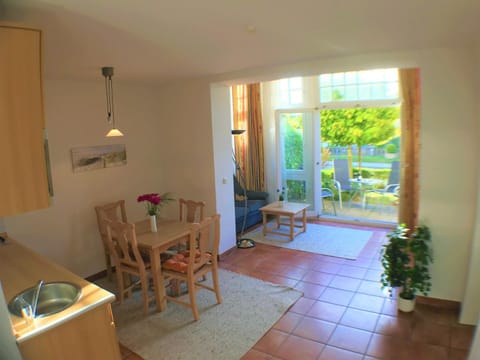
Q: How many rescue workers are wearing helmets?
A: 0